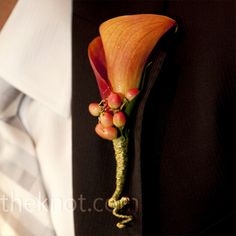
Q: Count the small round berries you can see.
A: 7